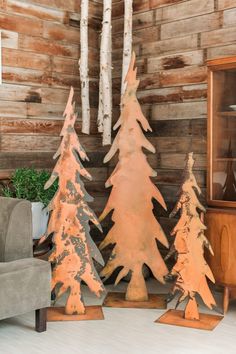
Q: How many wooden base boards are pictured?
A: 3